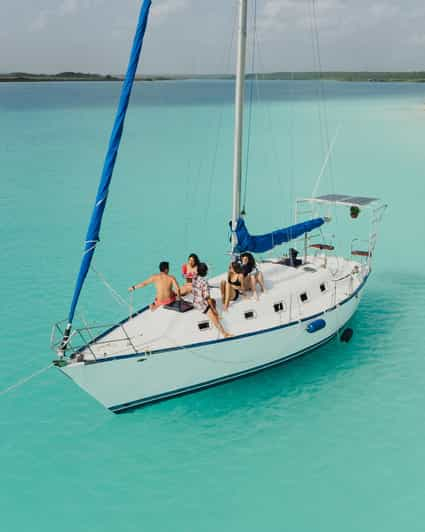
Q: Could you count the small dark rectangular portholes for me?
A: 5